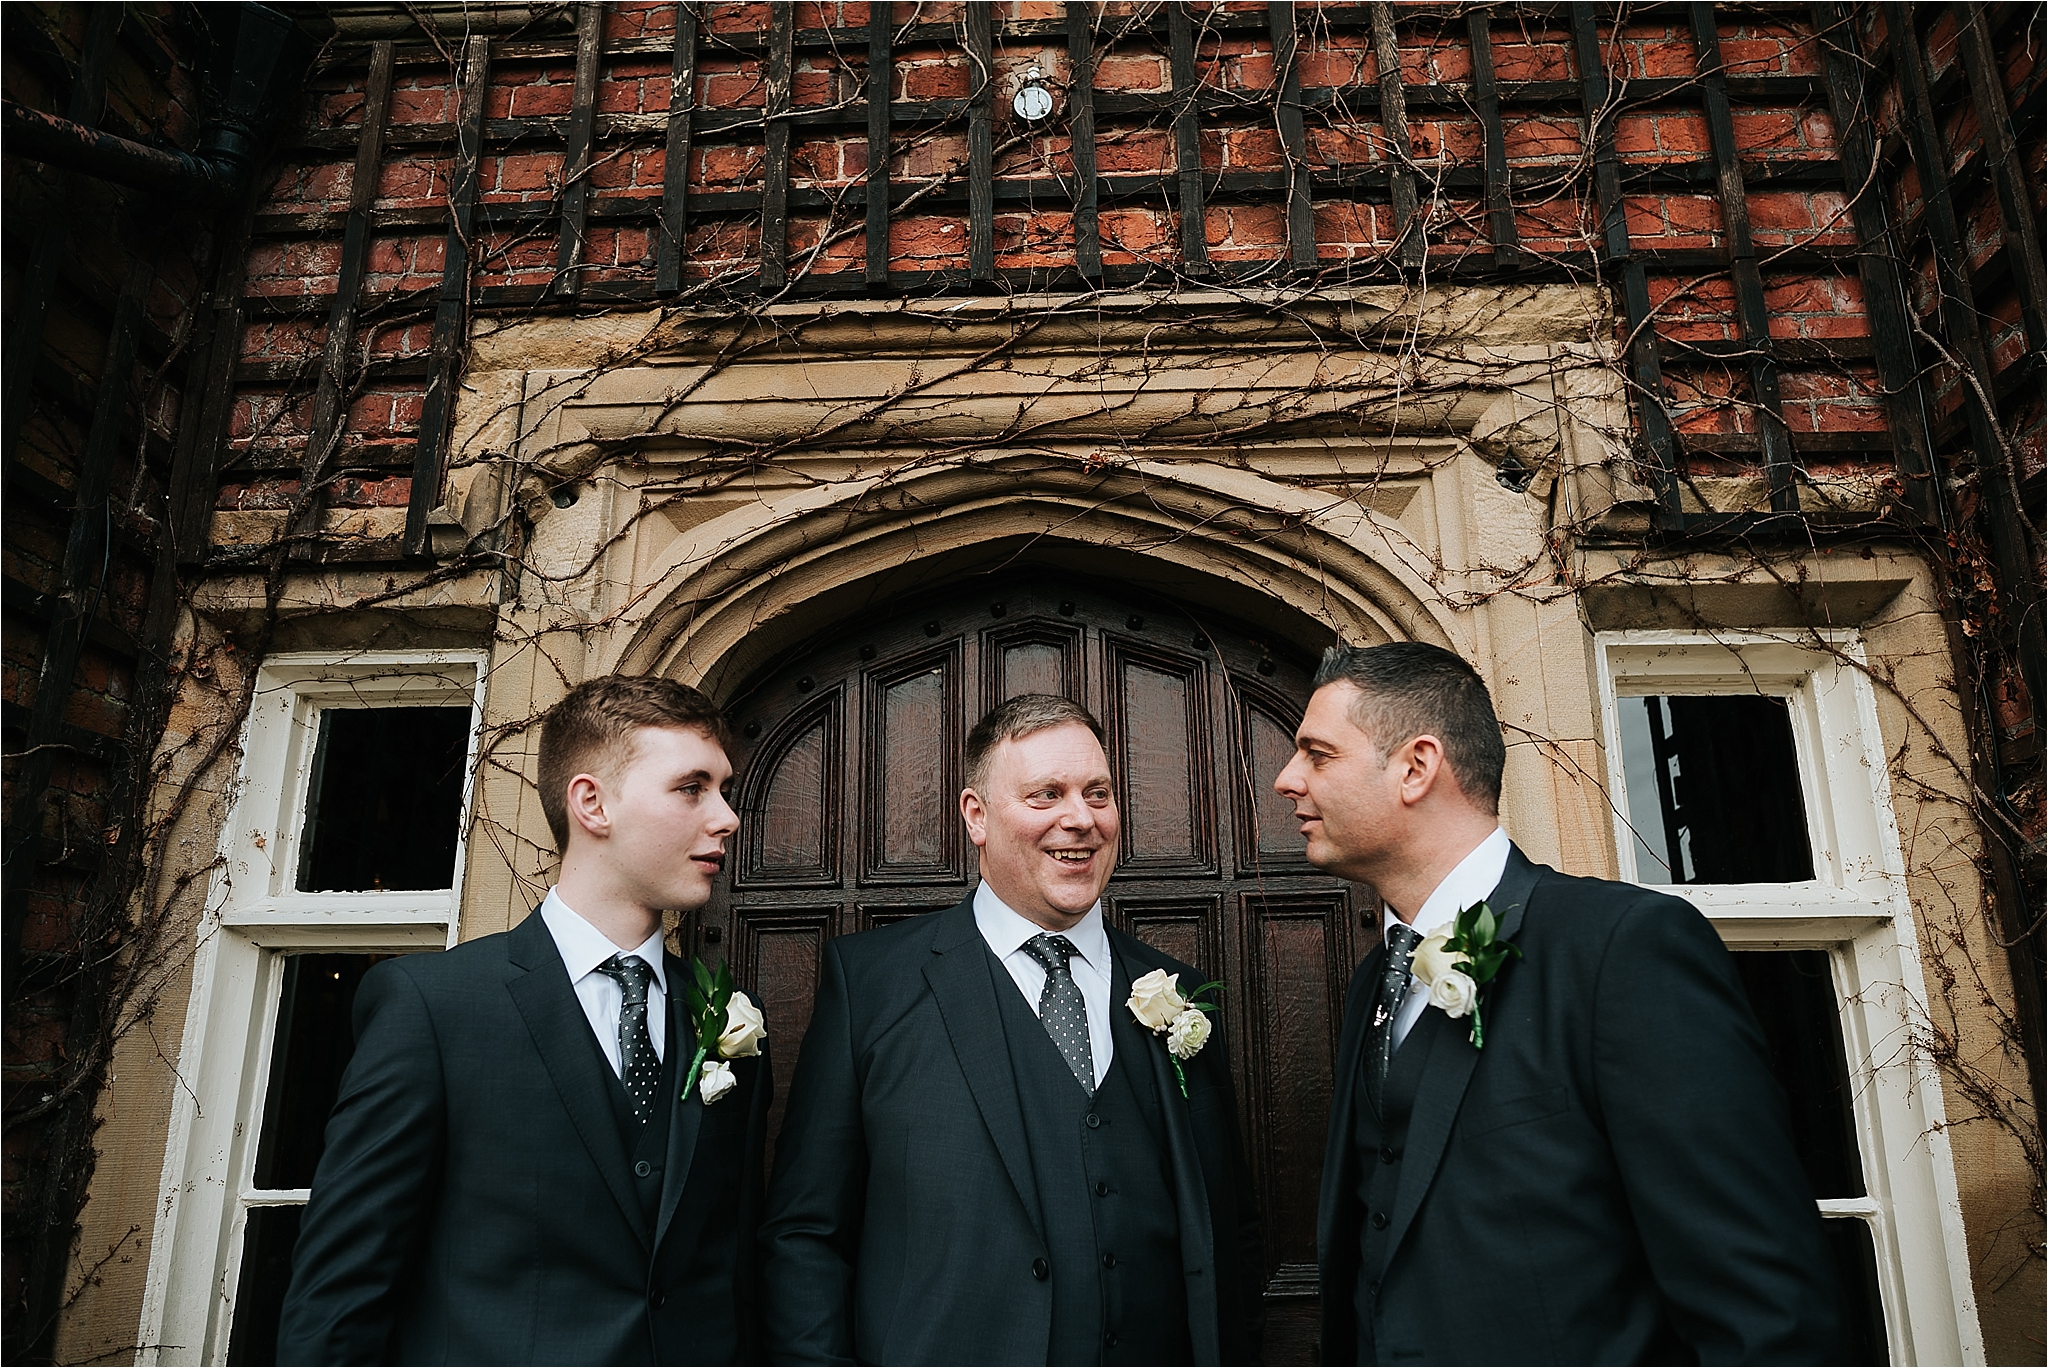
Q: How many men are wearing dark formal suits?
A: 3